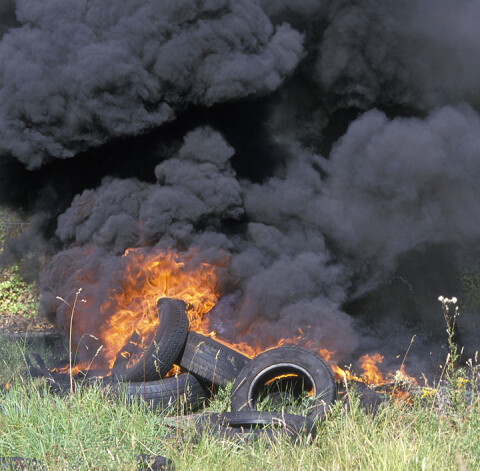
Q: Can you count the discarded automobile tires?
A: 5